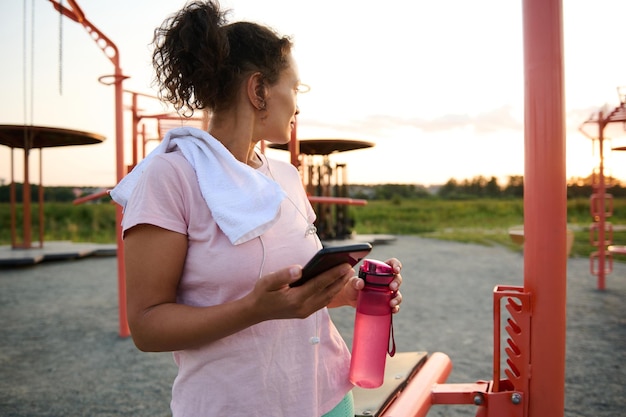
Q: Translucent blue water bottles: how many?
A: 0